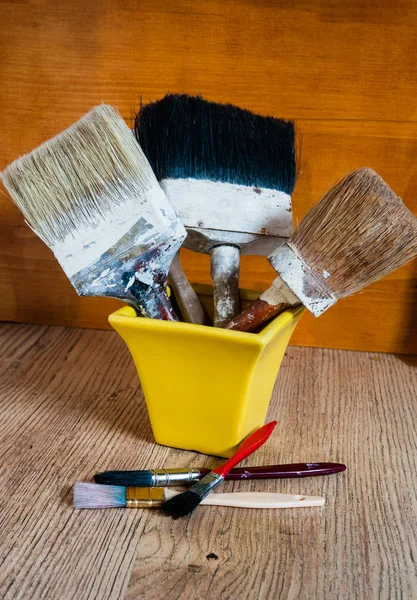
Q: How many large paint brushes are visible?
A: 3